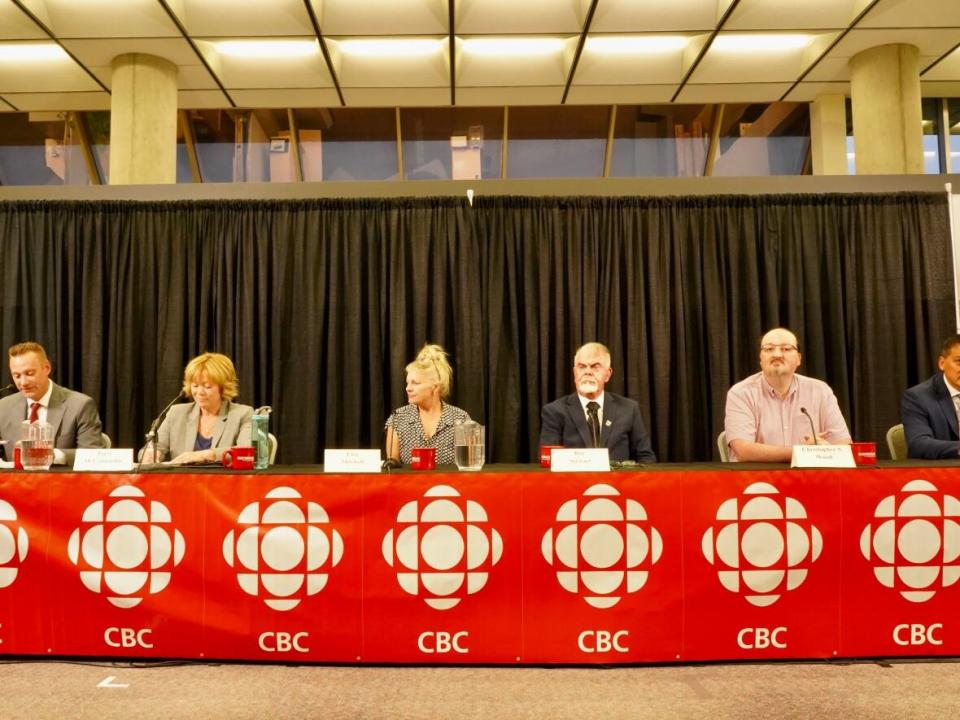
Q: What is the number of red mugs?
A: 5